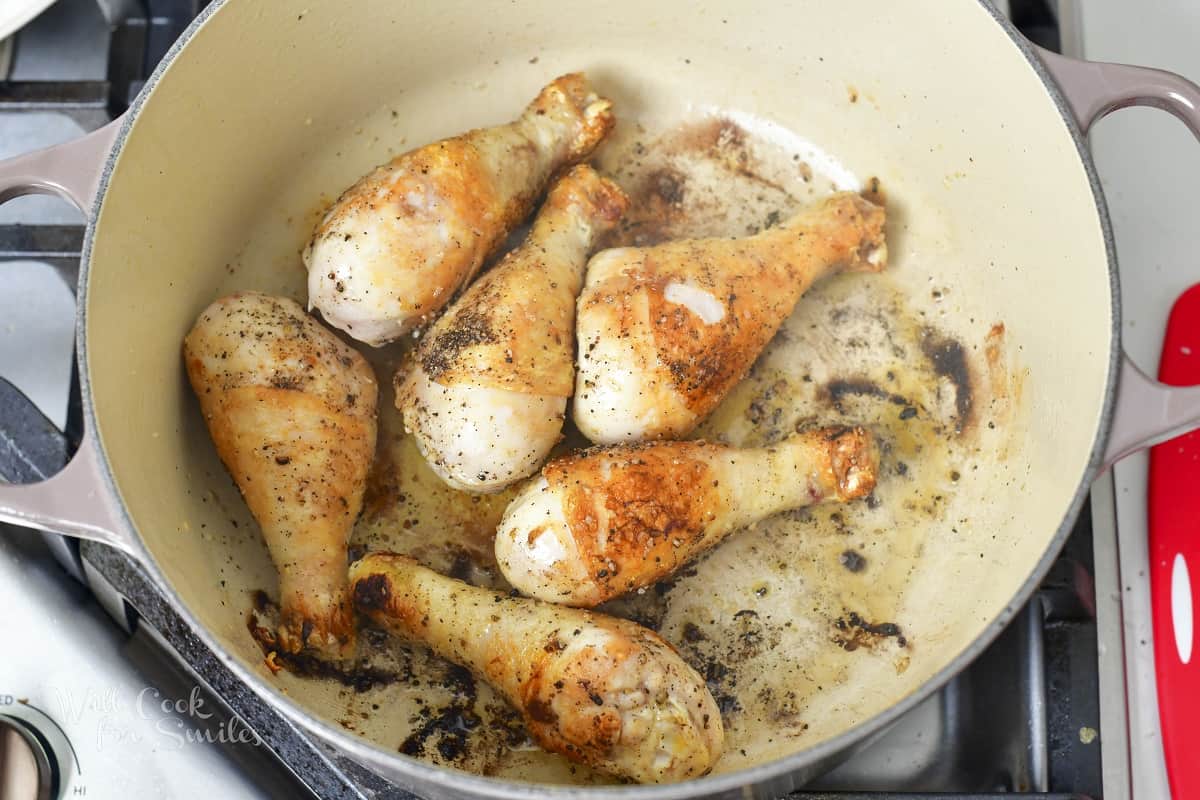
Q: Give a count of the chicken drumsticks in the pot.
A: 6